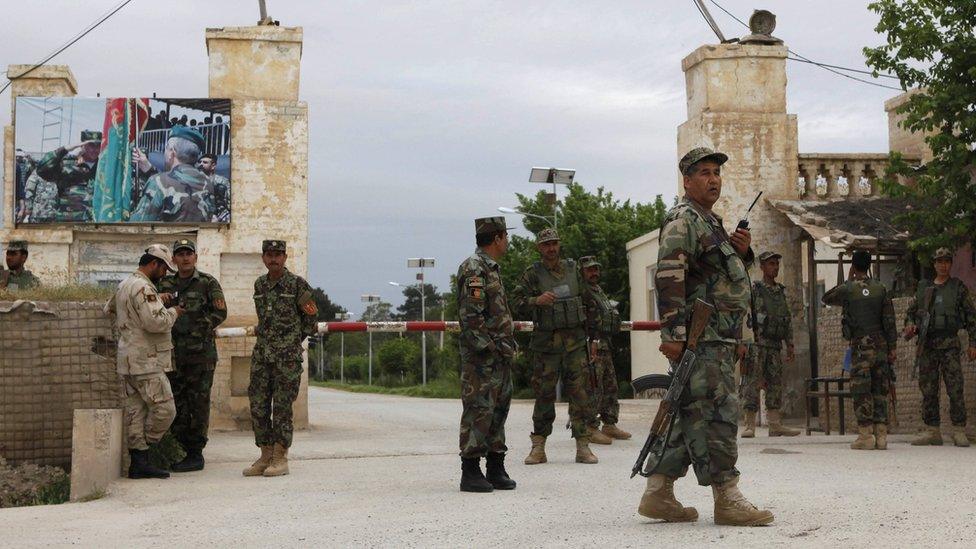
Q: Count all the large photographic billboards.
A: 1